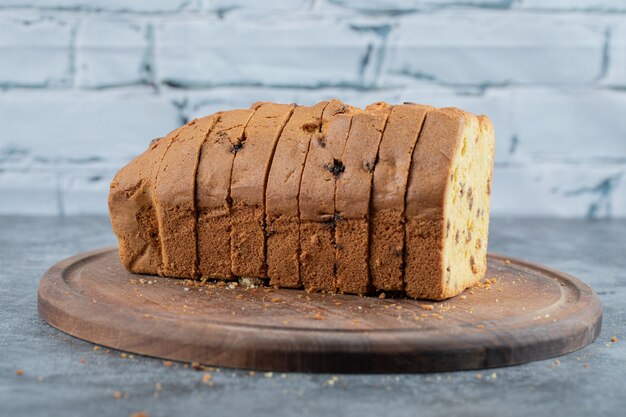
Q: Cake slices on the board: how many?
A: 9